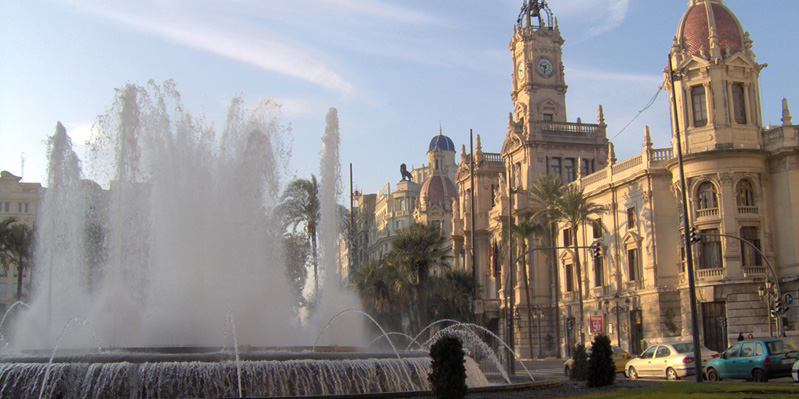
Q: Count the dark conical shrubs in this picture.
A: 3